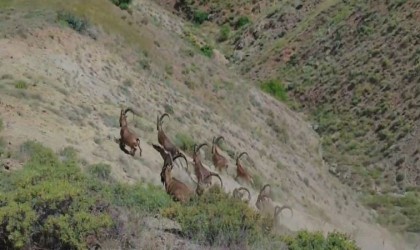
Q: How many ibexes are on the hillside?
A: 10